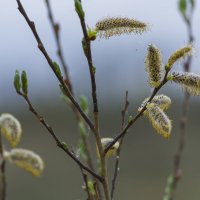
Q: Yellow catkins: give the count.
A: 9